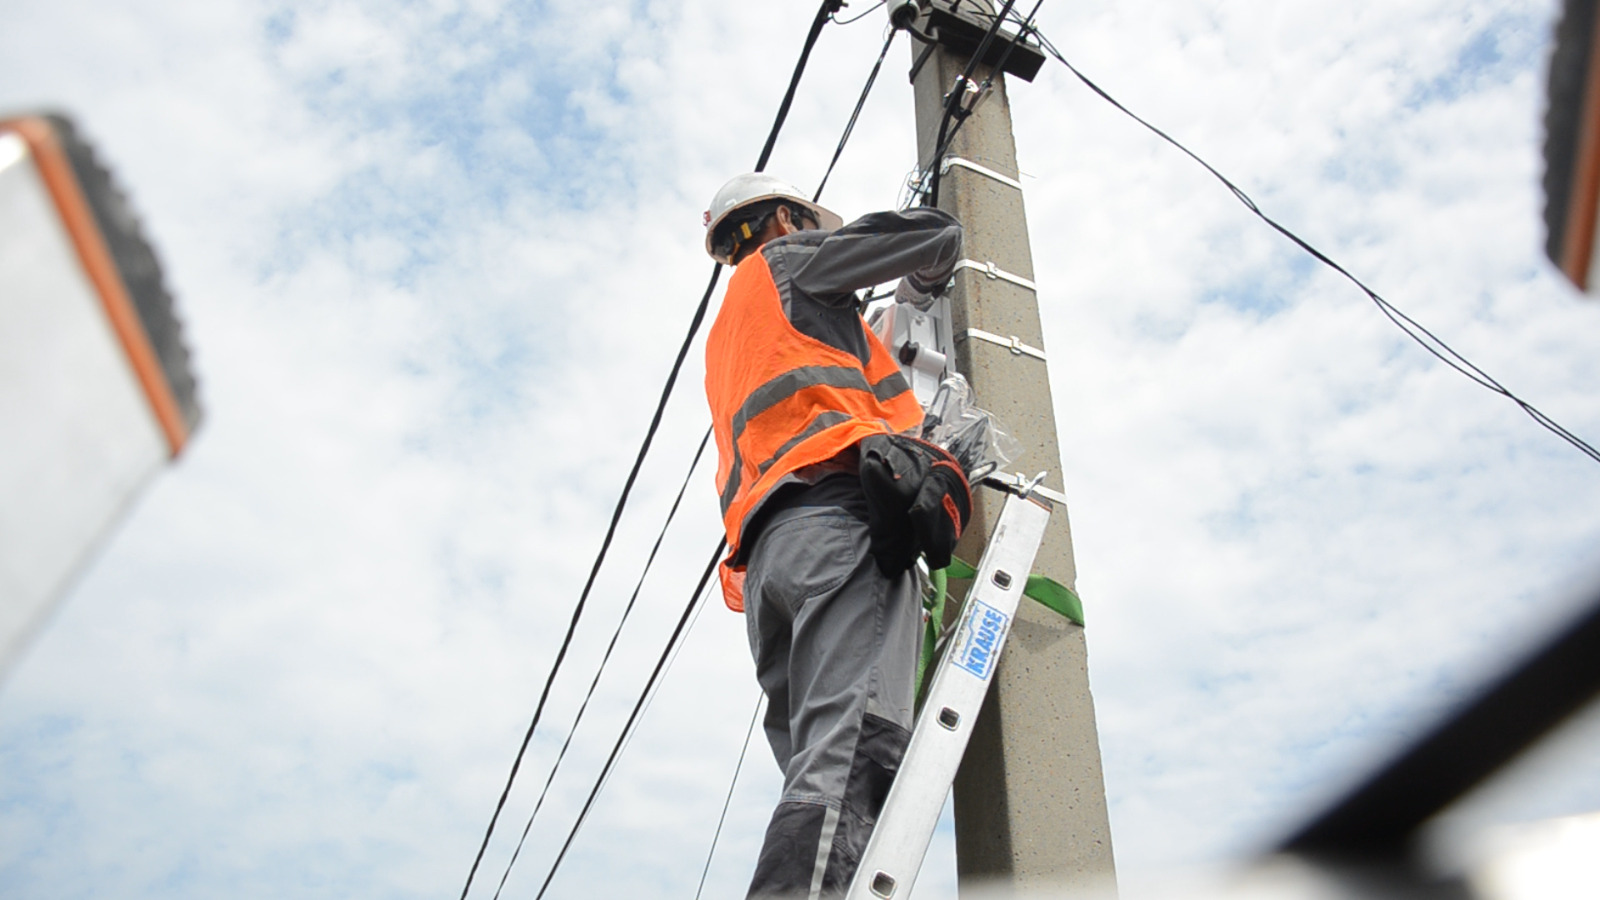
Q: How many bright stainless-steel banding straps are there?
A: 4